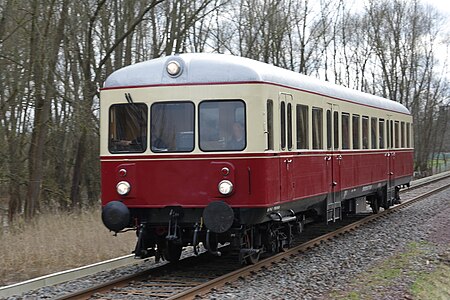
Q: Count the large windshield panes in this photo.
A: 3